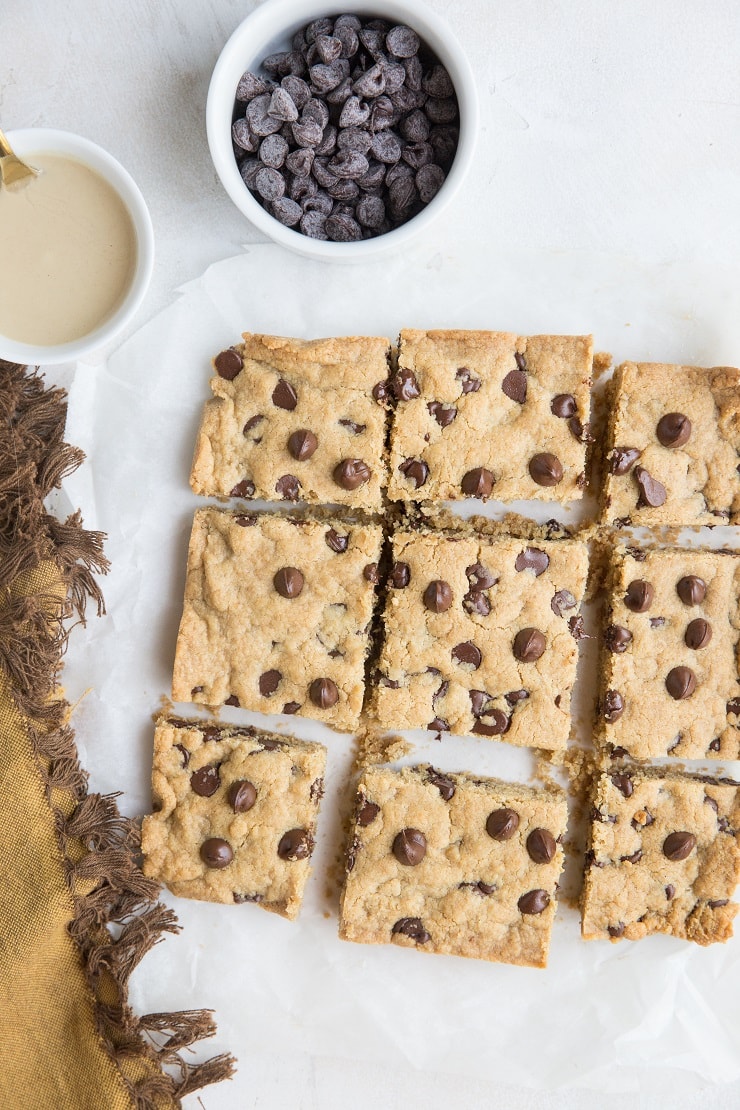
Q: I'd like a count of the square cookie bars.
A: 9